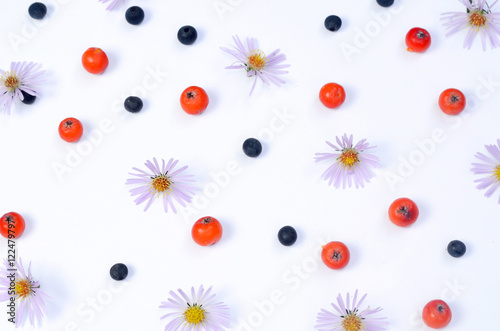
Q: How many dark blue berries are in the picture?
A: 11